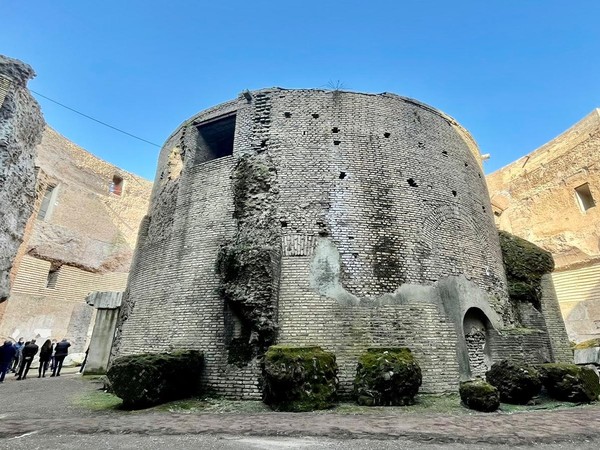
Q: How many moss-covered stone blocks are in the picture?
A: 6